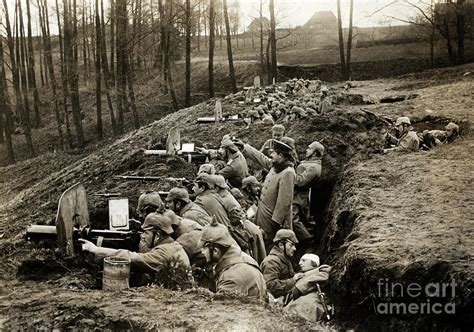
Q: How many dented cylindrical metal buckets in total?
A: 1